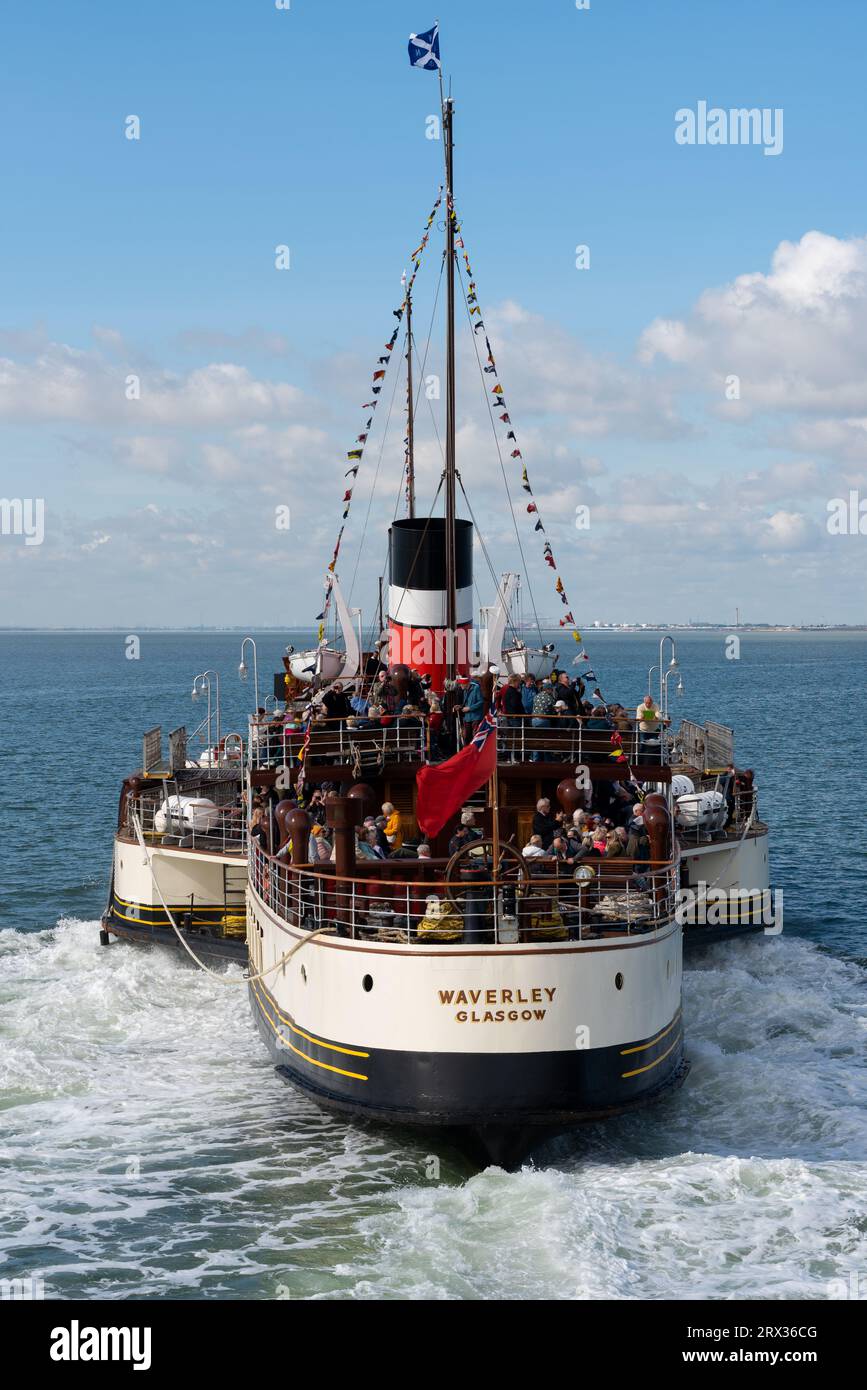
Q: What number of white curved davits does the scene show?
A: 2